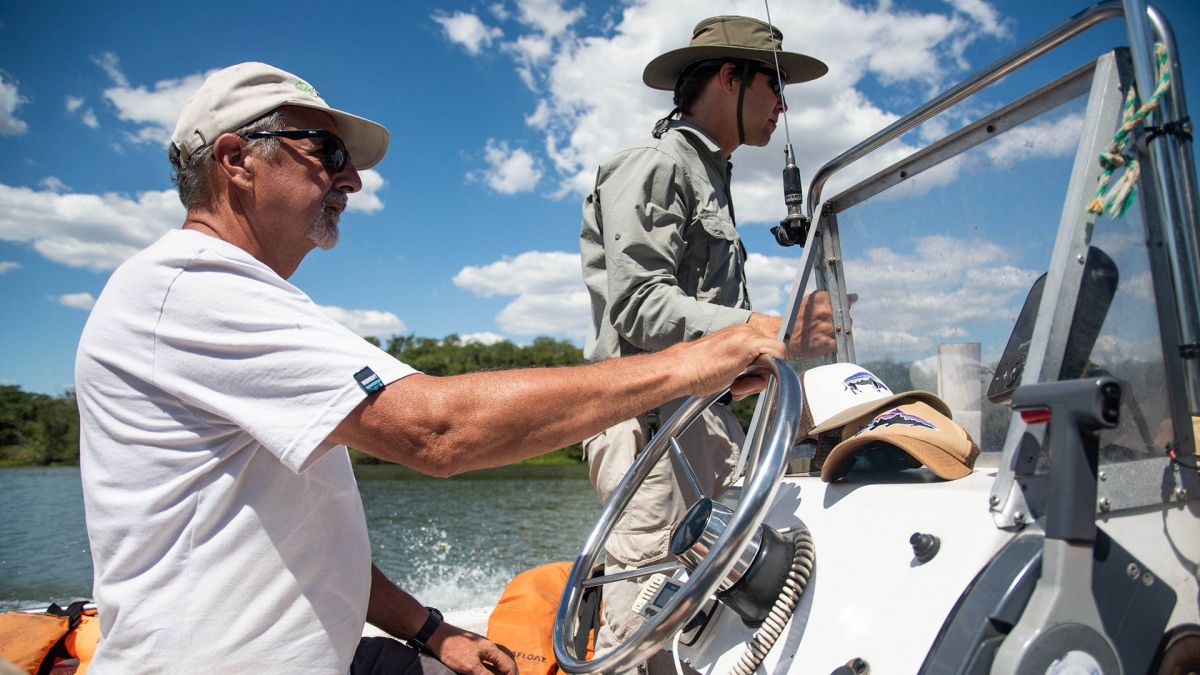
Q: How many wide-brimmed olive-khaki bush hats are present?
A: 1